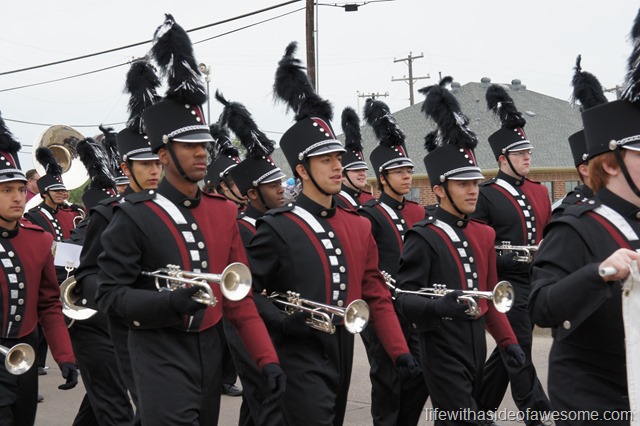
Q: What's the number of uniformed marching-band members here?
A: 15